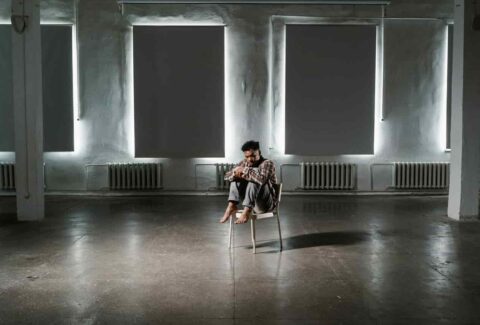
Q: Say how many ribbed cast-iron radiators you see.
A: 5